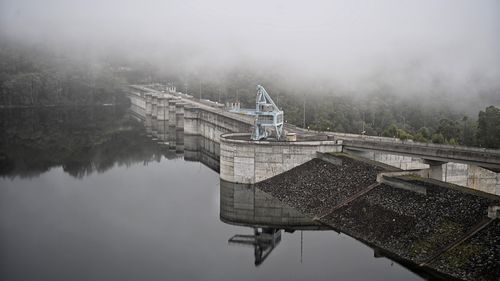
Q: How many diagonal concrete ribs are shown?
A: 2